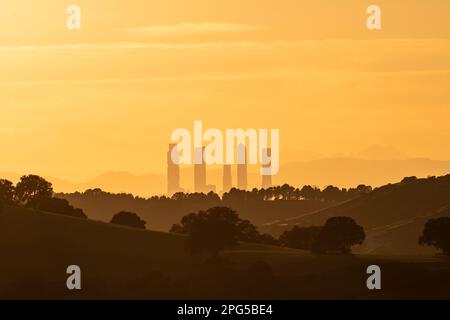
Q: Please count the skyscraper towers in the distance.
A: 5